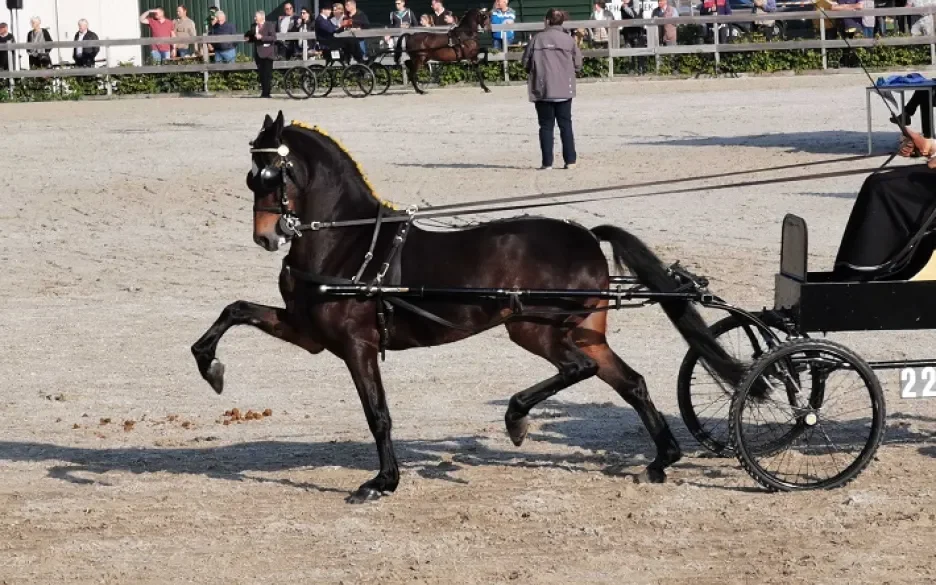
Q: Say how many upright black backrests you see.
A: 1